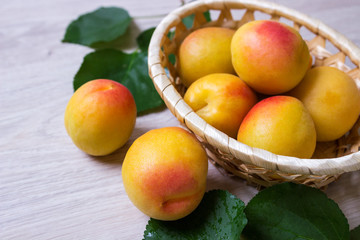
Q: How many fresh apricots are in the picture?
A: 7